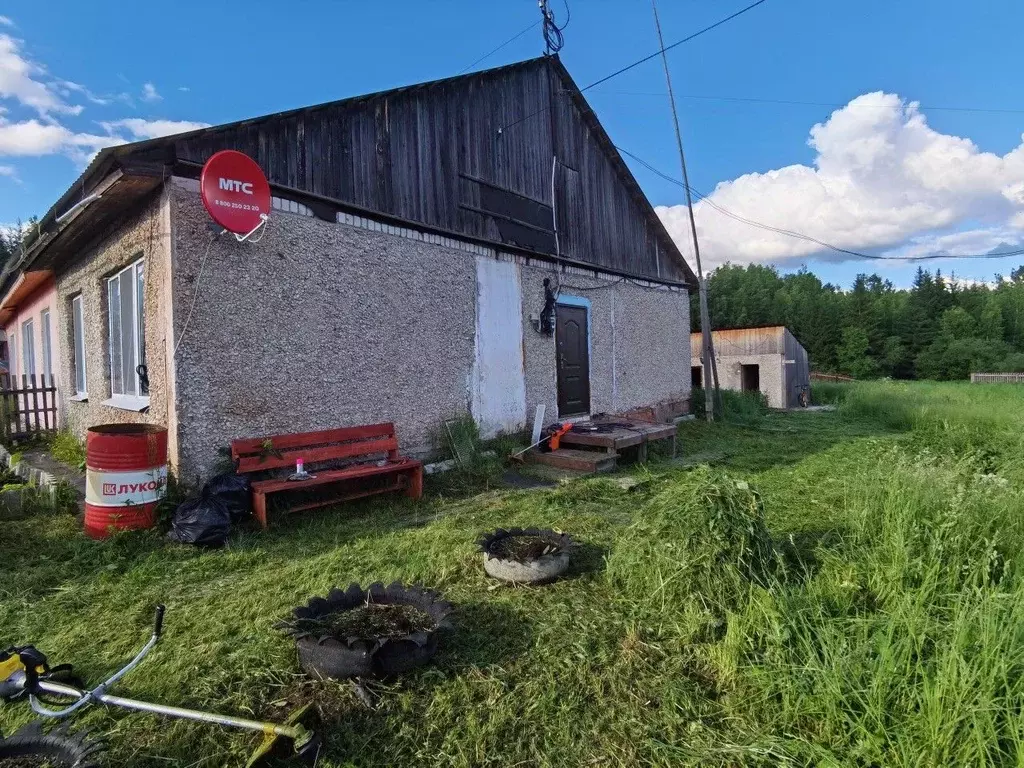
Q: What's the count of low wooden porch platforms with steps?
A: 1